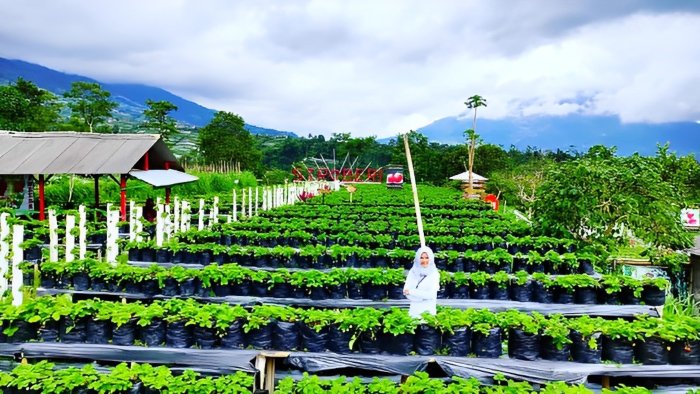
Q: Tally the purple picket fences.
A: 0